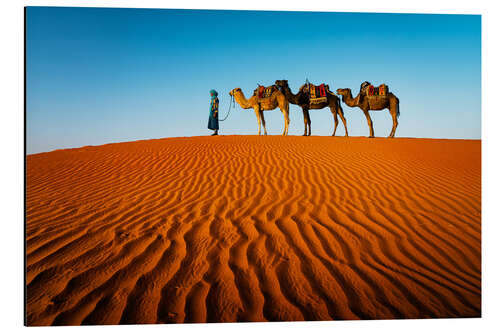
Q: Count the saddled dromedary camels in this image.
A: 3